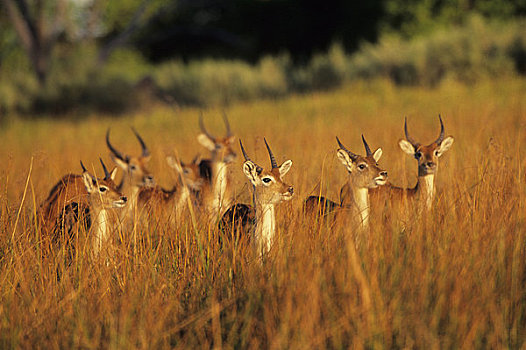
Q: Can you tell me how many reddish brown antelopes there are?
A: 7